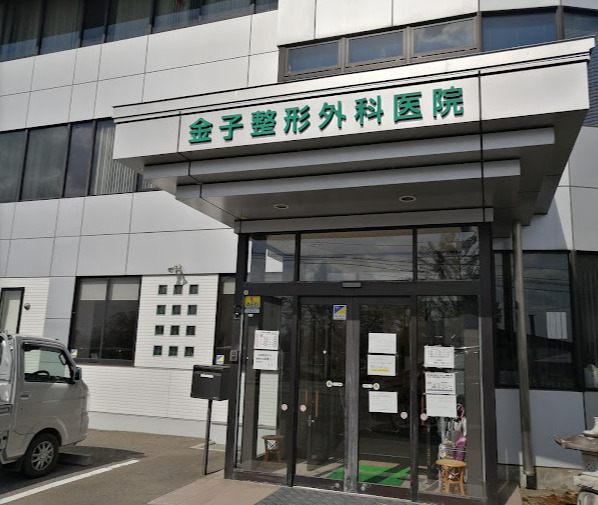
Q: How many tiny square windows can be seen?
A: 12